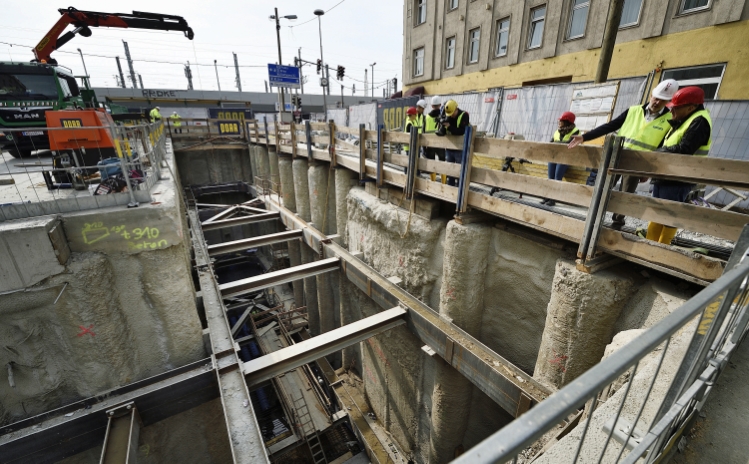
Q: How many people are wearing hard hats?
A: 9